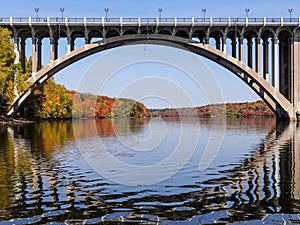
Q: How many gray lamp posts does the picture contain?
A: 7